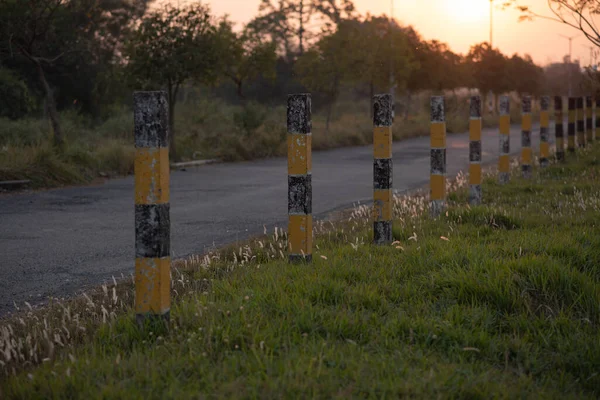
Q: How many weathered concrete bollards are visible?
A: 13